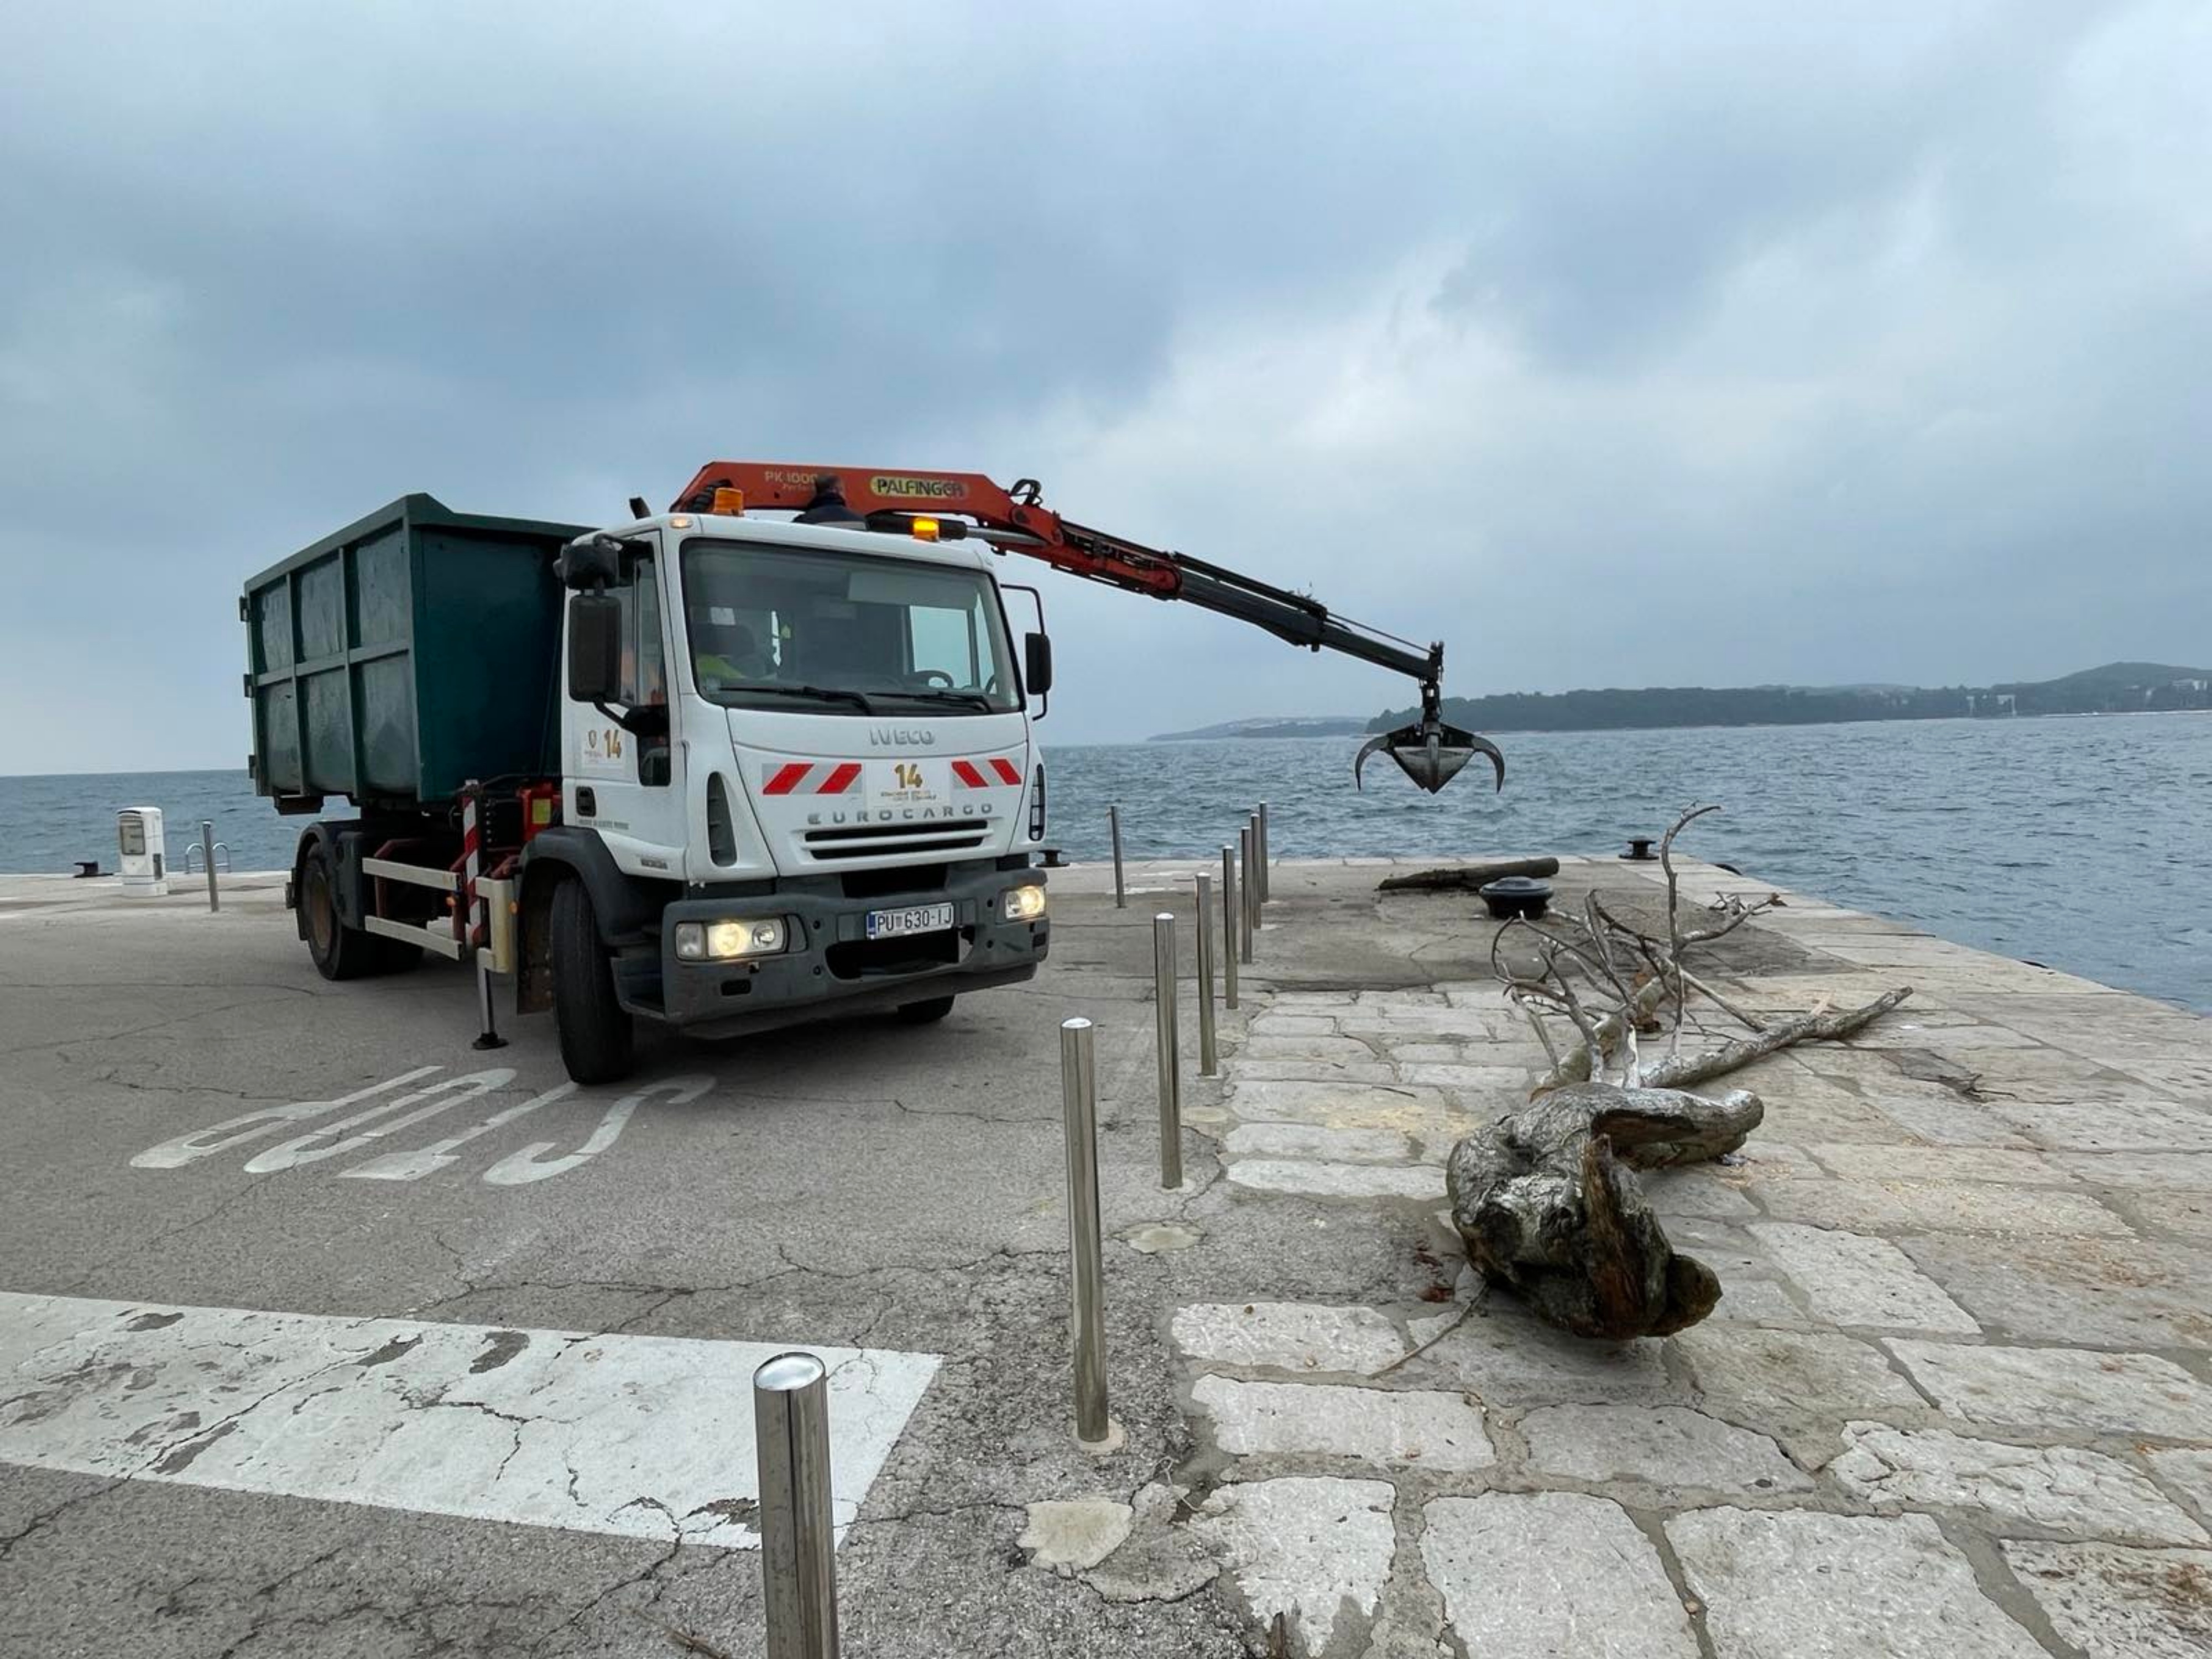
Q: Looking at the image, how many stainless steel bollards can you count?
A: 10